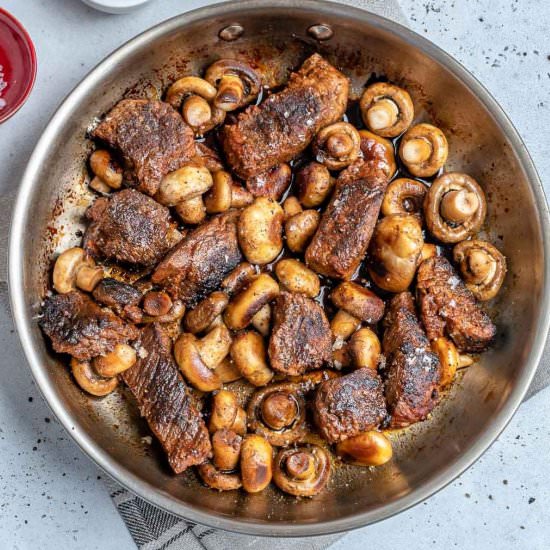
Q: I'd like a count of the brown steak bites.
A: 11